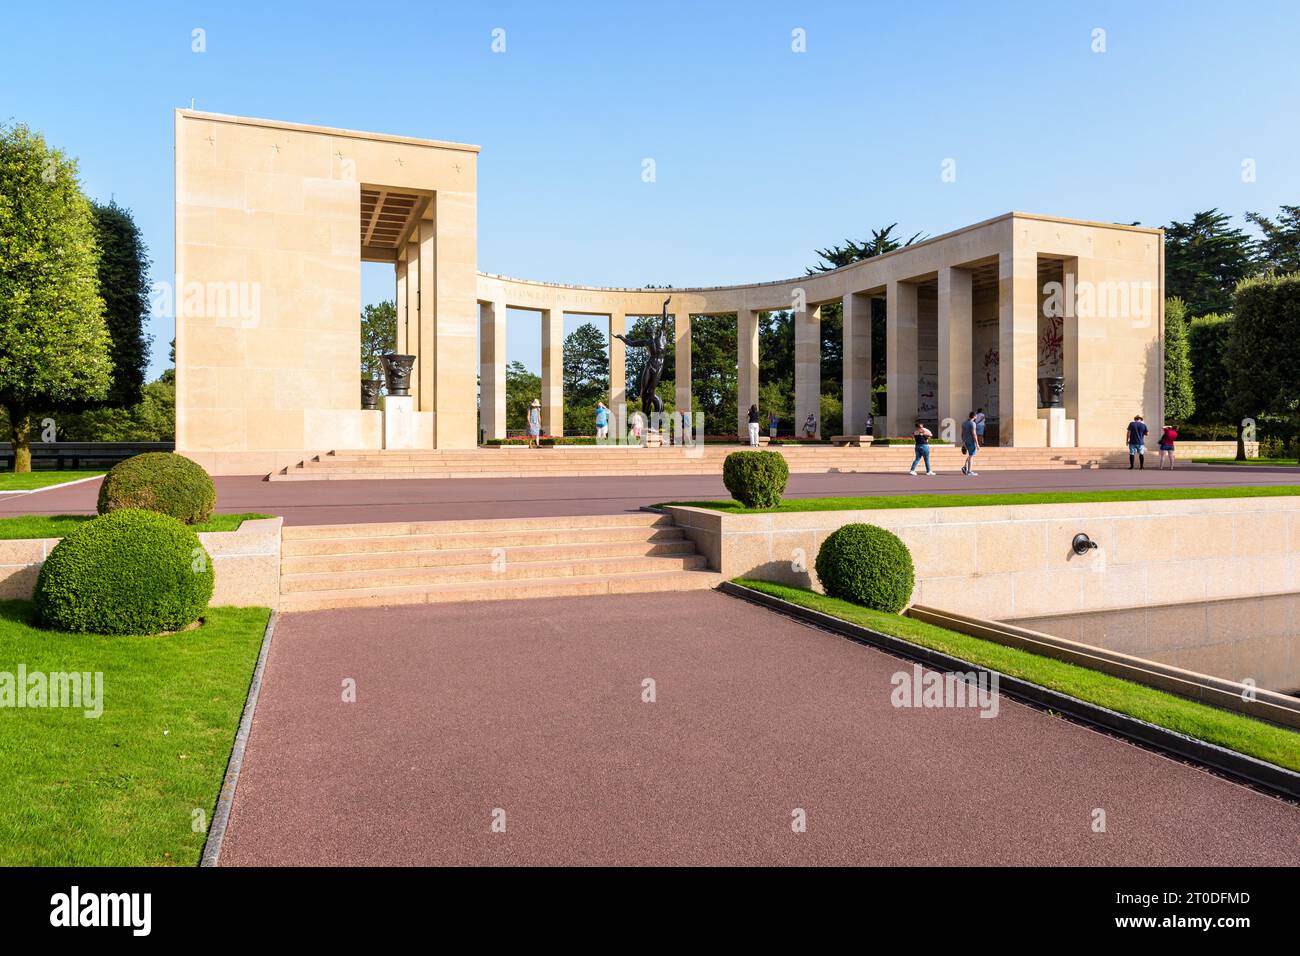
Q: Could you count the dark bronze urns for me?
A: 3